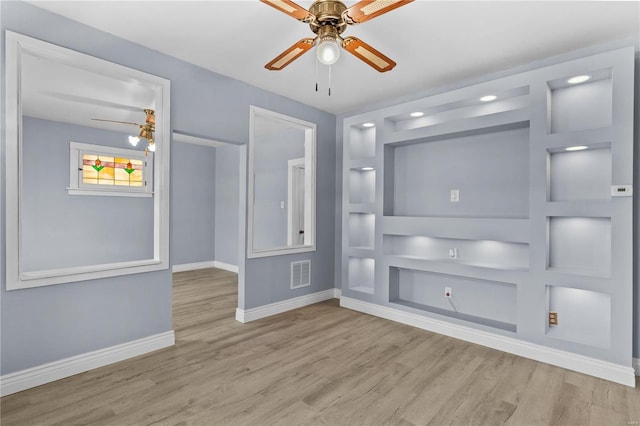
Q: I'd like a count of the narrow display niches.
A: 8